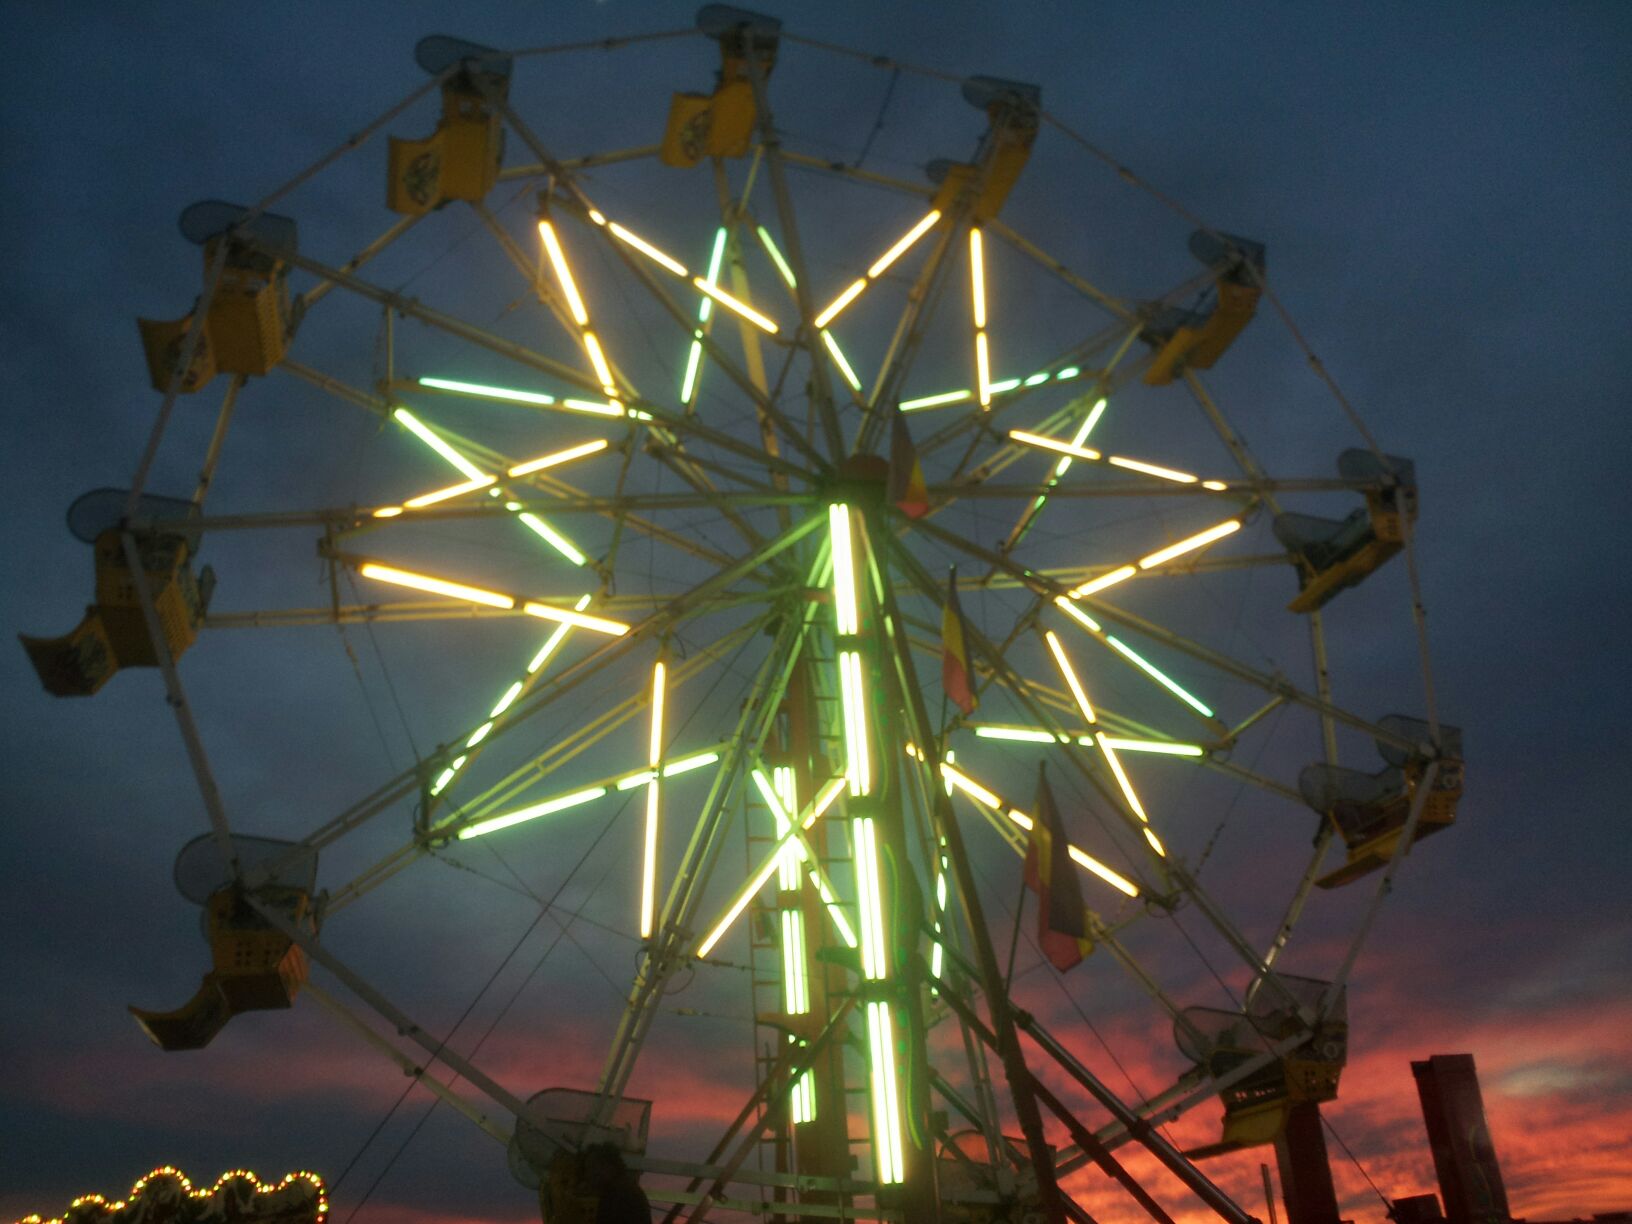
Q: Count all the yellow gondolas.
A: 12